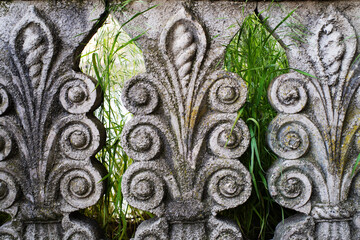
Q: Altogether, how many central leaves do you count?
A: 3